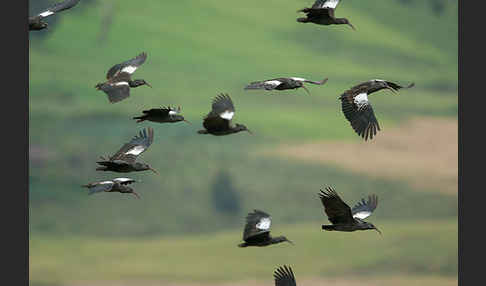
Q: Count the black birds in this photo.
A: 12